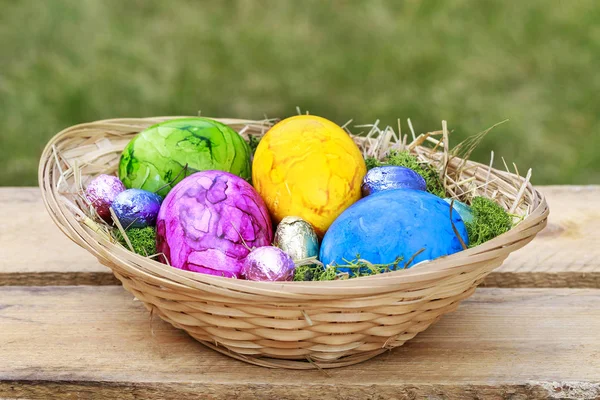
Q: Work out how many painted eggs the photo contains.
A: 4